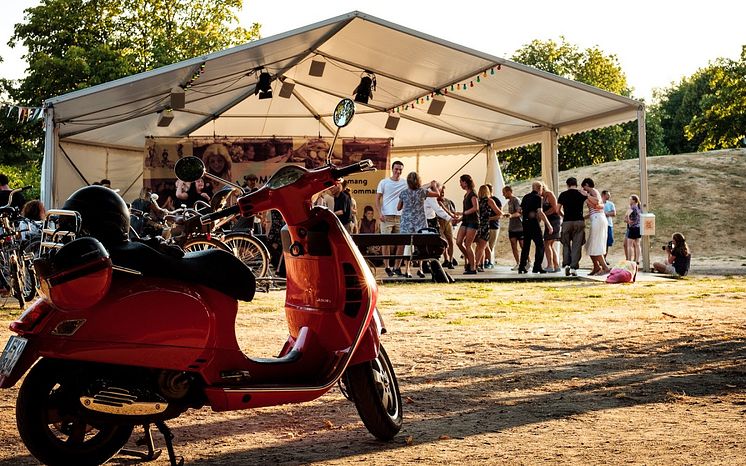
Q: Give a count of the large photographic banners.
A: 1